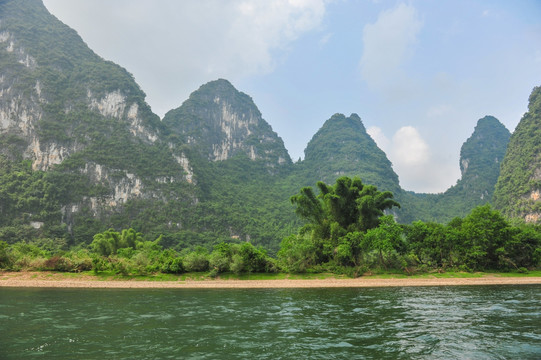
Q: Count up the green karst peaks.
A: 5